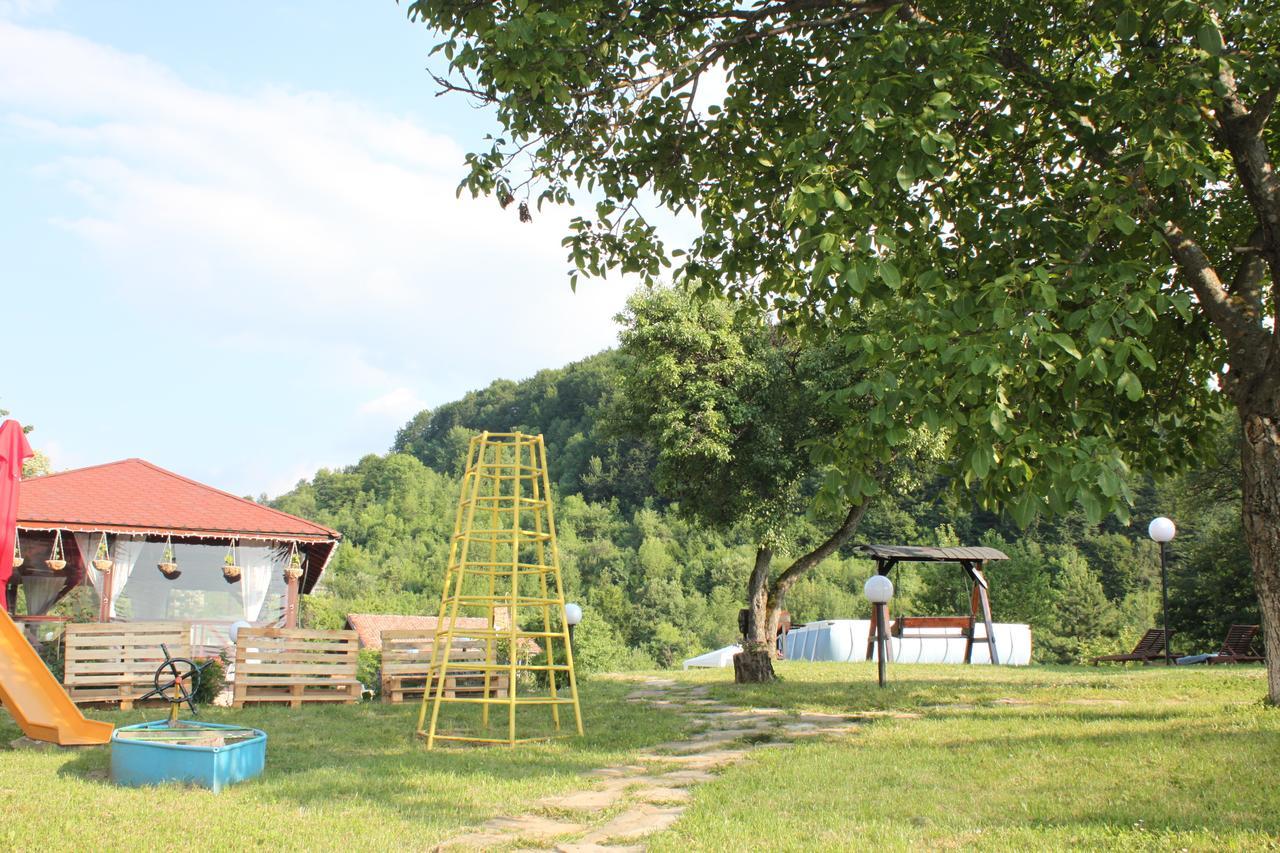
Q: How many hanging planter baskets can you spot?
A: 6